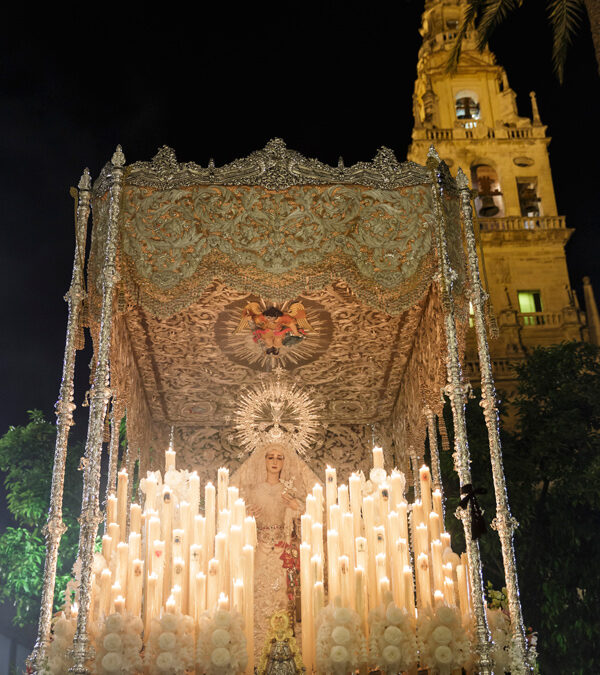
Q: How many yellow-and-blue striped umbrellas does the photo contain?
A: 0